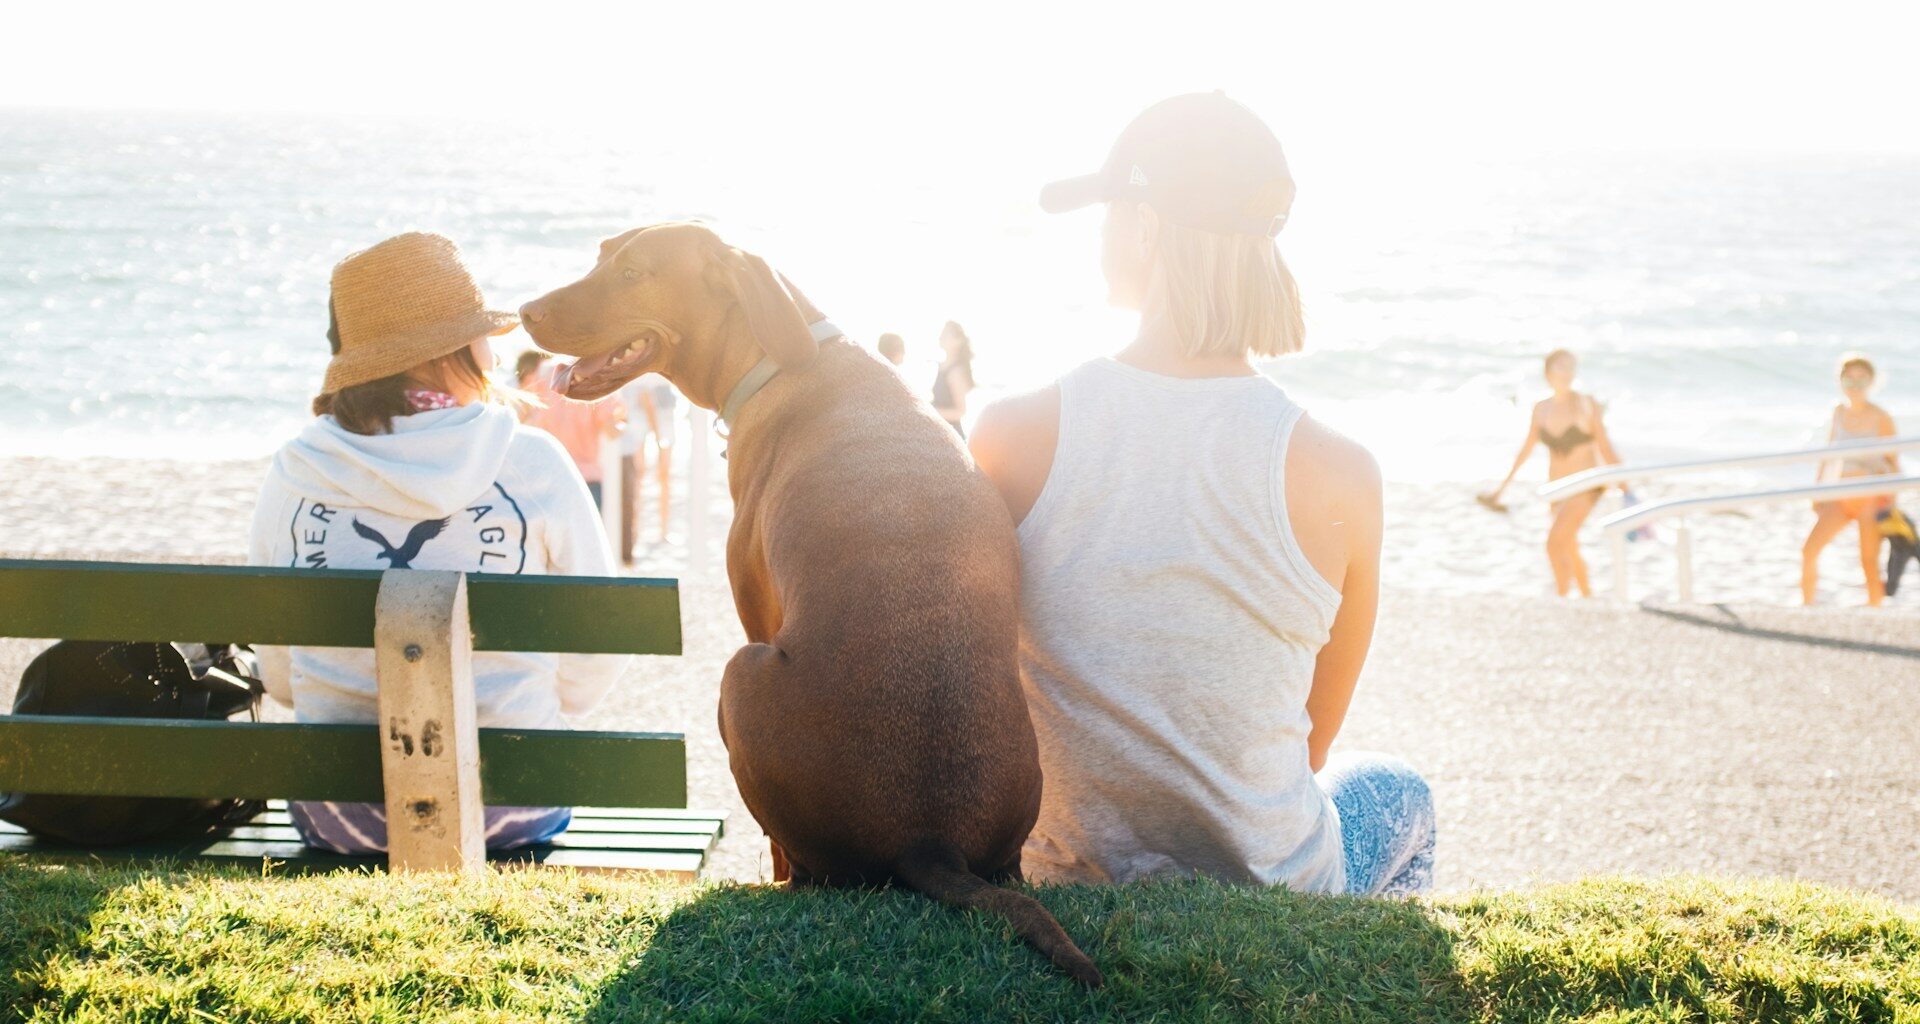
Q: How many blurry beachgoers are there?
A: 6